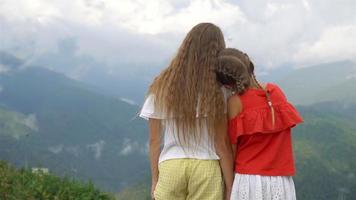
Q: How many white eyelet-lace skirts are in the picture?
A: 1